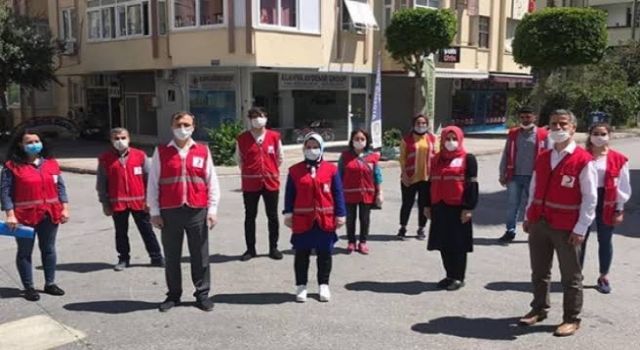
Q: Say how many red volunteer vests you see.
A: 11